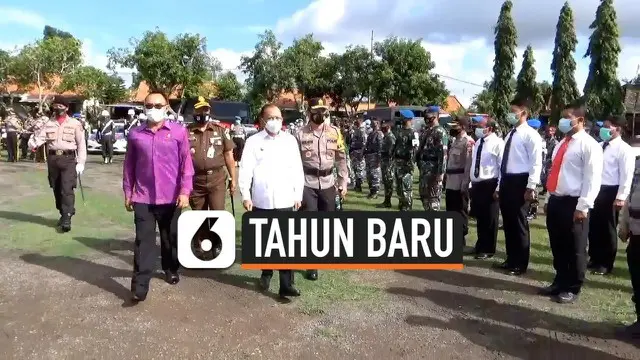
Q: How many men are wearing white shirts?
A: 5